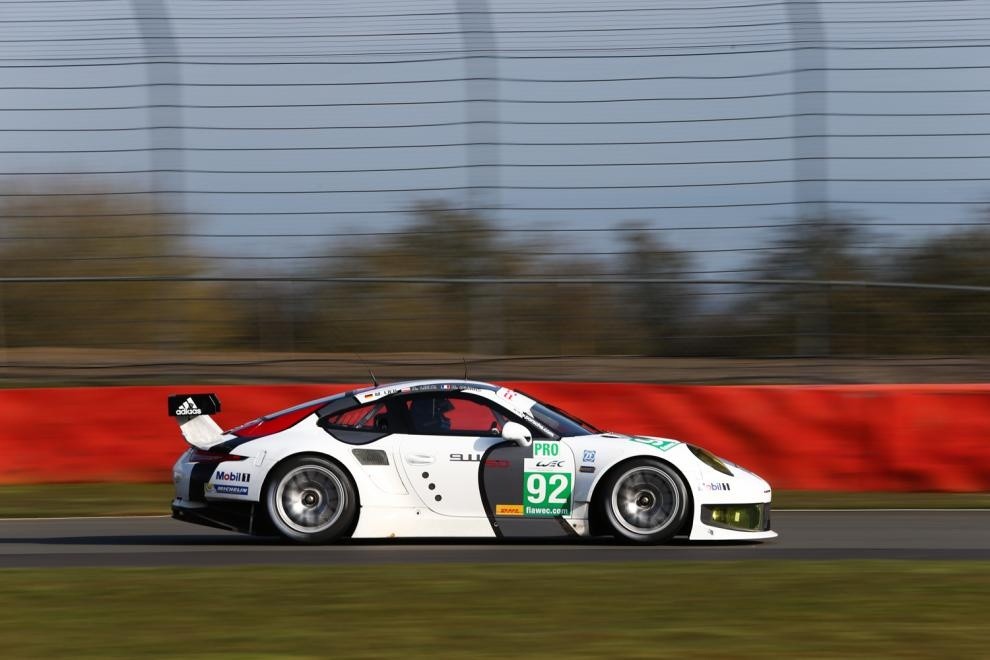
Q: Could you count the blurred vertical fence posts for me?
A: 3